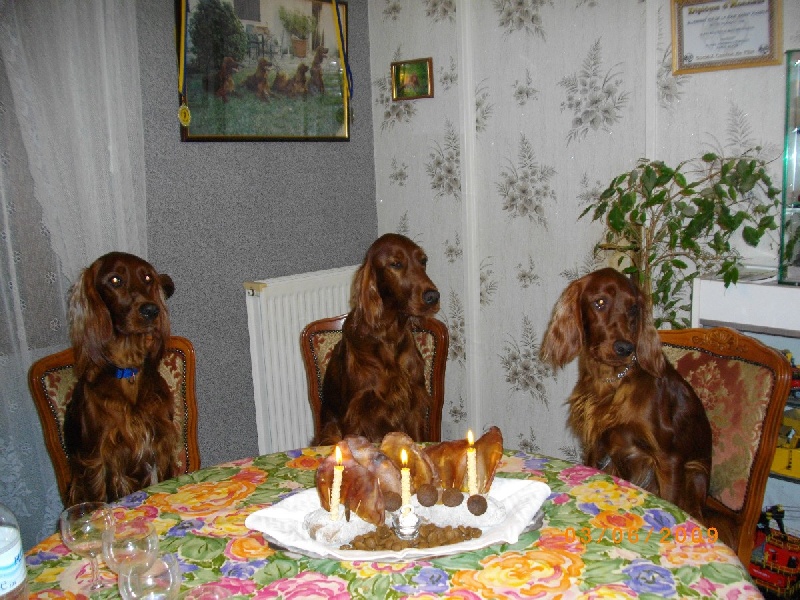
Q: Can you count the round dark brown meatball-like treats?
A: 4